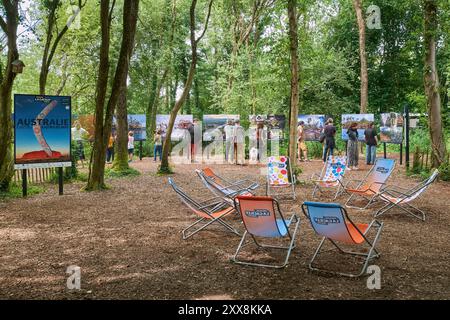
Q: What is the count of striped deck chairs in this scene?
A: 0